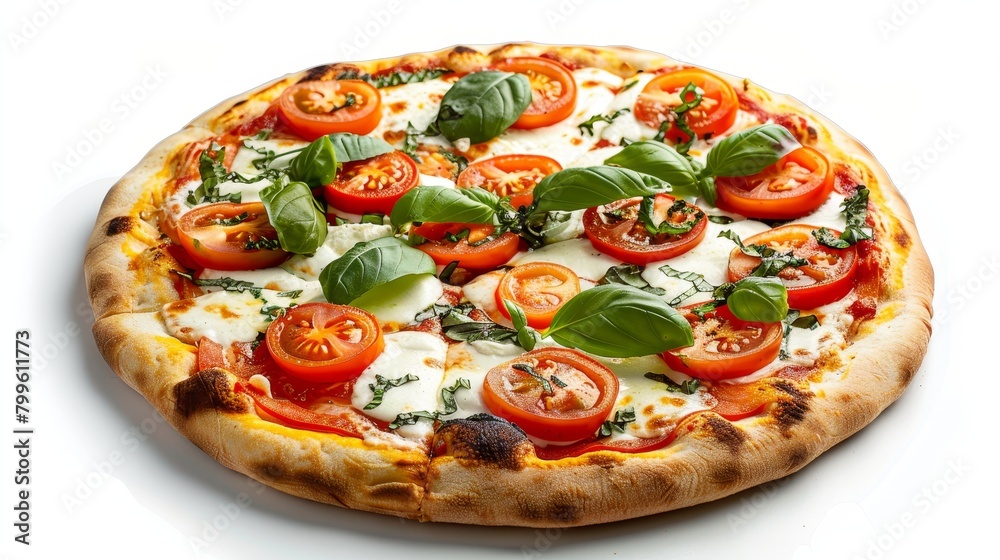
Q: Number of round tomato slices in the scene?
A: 14